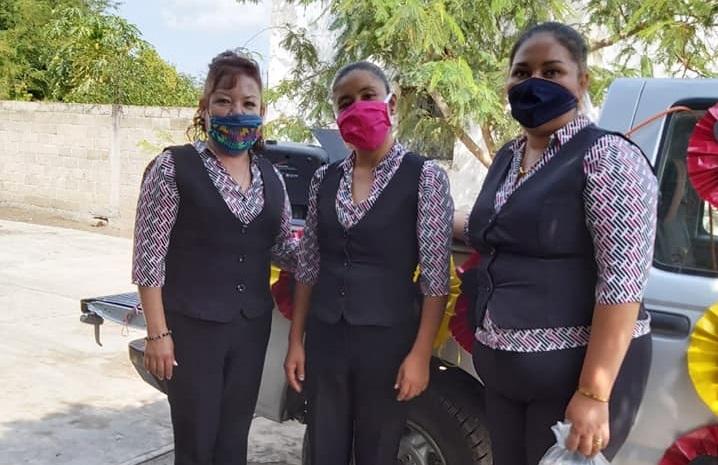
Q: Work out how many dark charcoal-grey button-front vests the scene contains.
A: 3